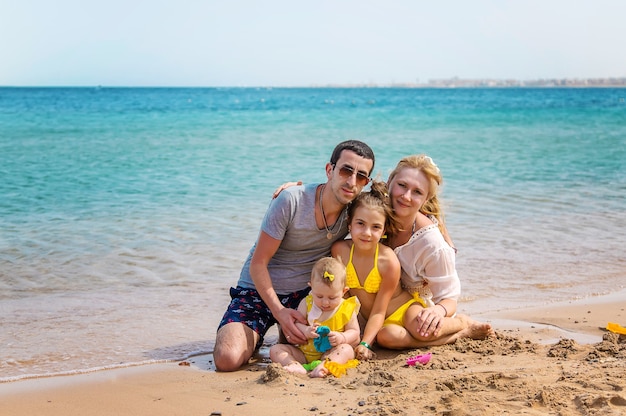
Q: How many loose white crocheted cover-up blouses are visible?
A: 1